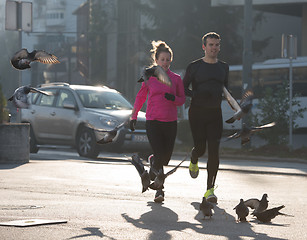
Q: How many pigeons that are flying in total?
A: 8